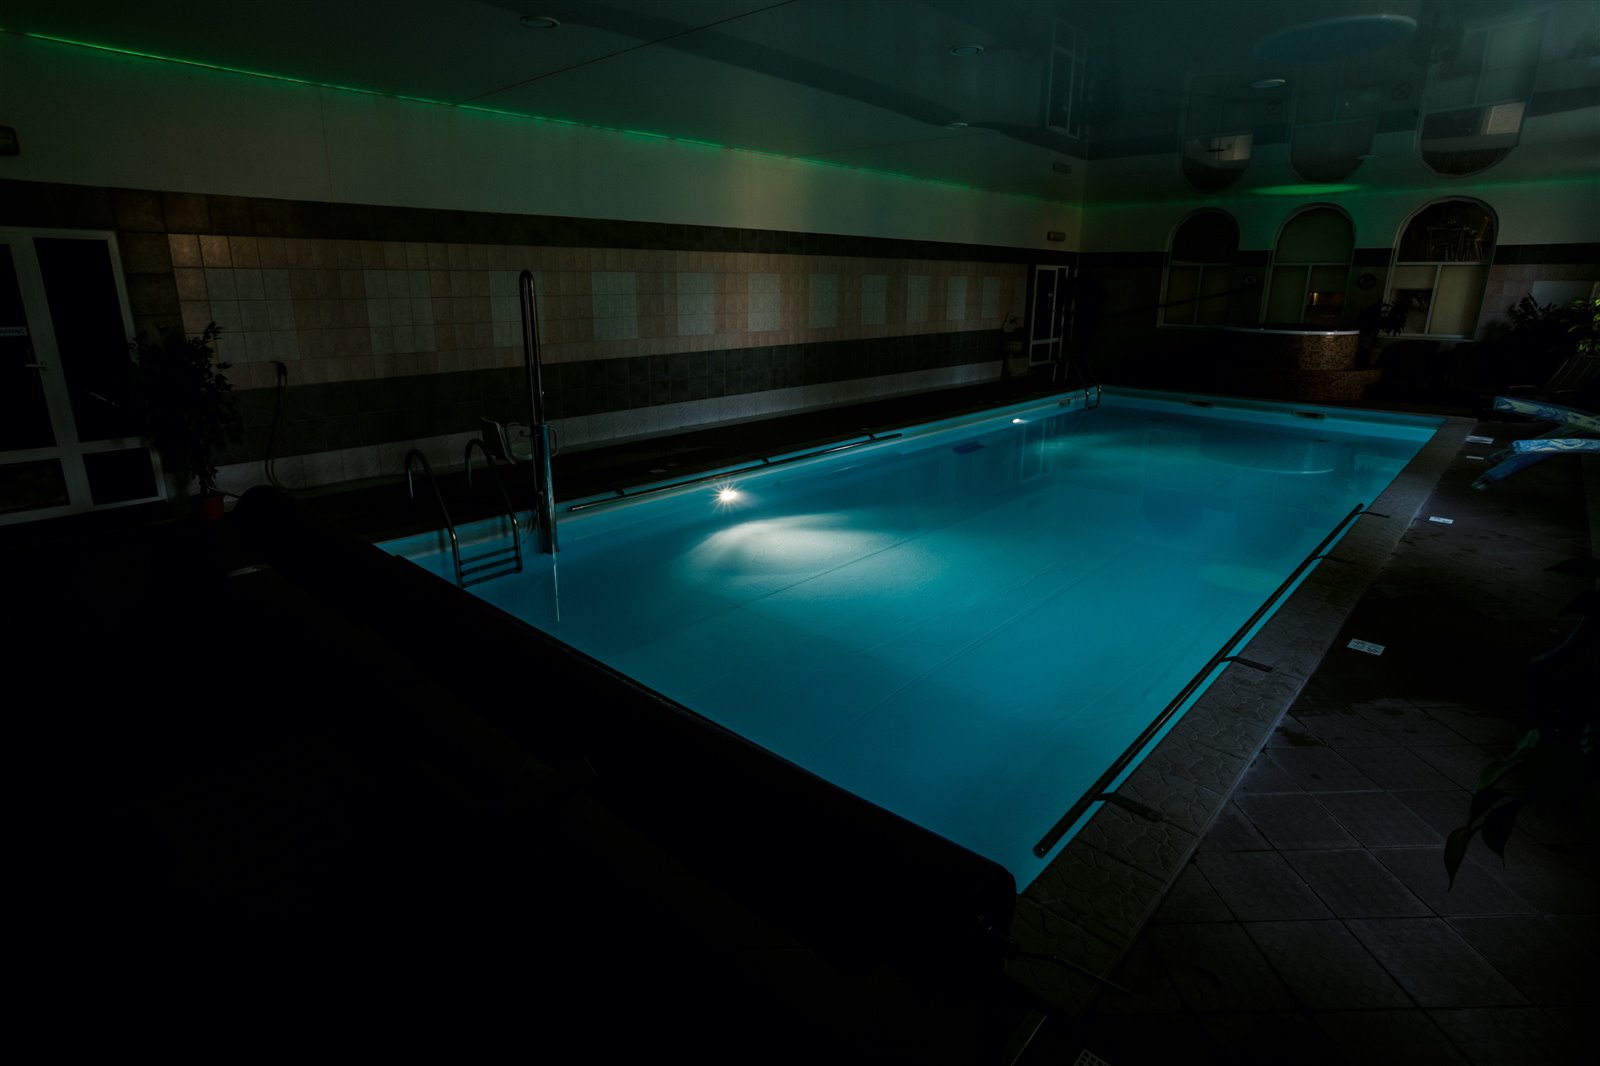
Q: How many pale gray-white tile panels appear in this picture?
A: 11